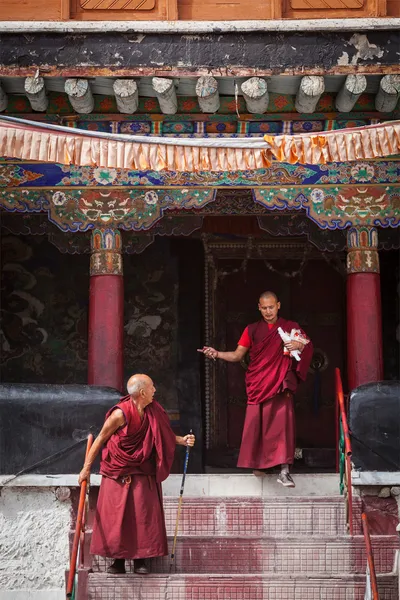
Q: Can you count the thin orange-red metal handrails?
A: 3